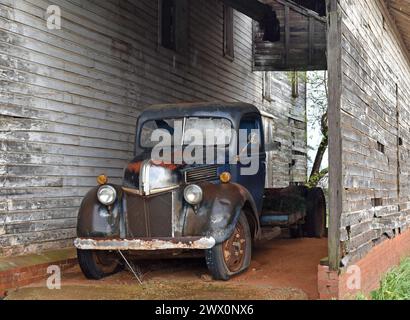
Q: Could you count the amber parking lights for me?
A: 2